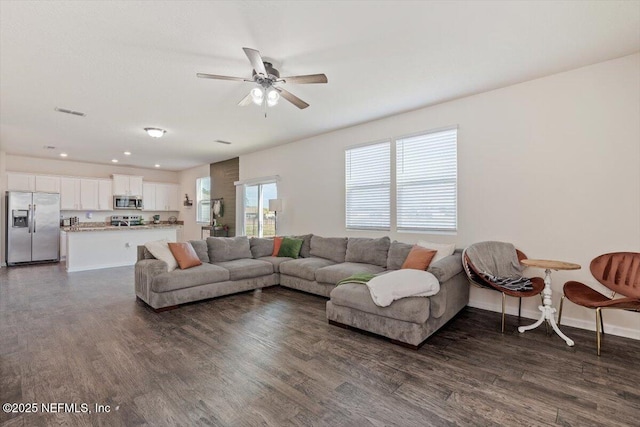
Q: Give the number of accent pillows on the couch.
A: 6